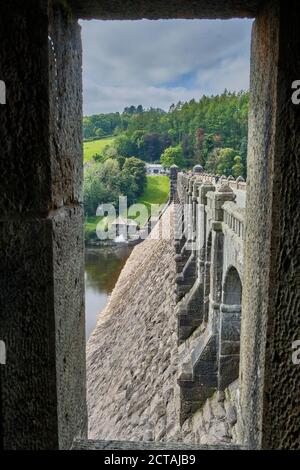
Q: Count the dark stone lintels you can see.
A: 1